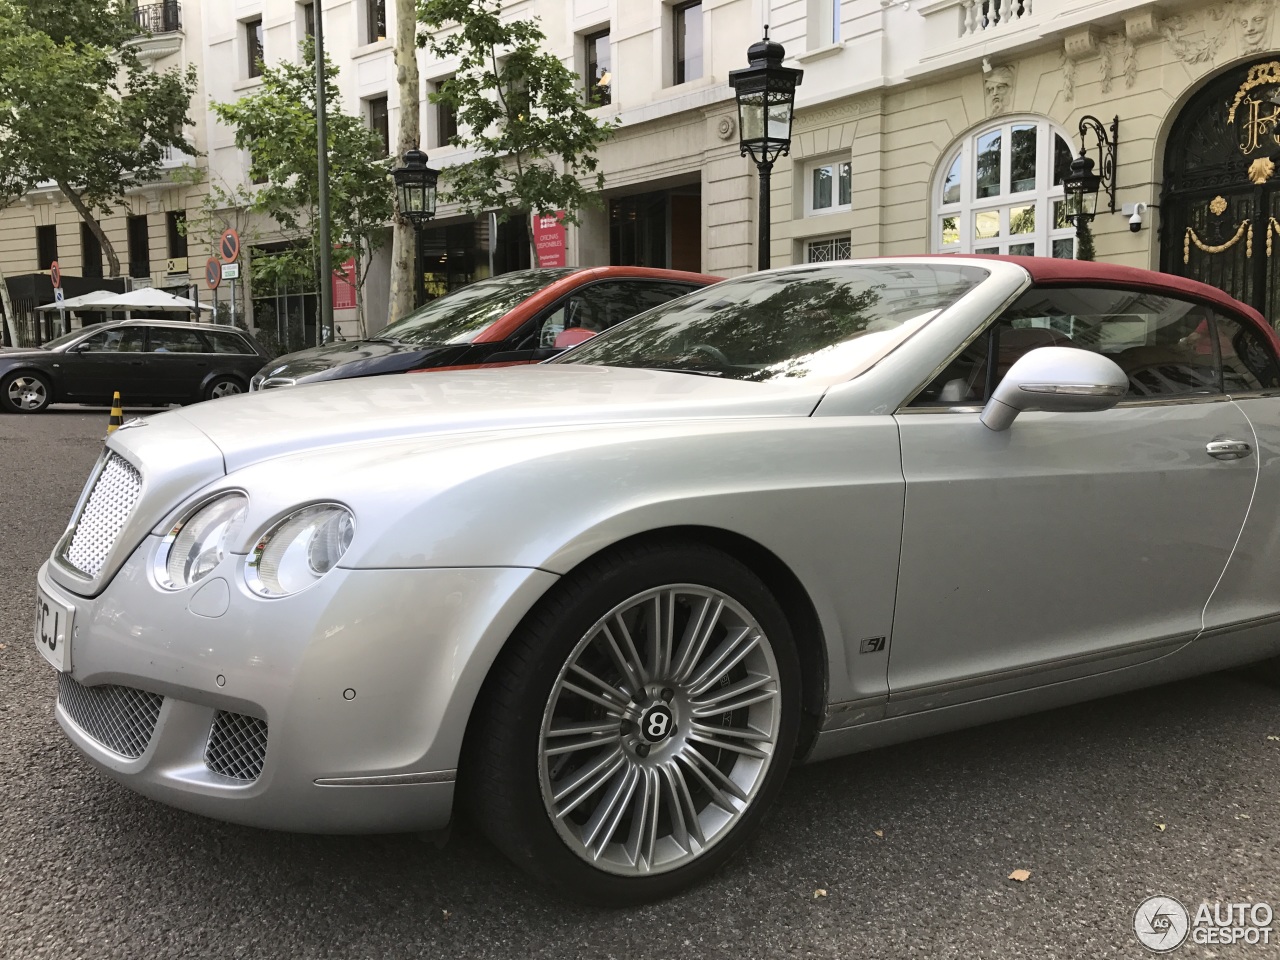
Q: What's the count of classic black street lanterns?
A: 3